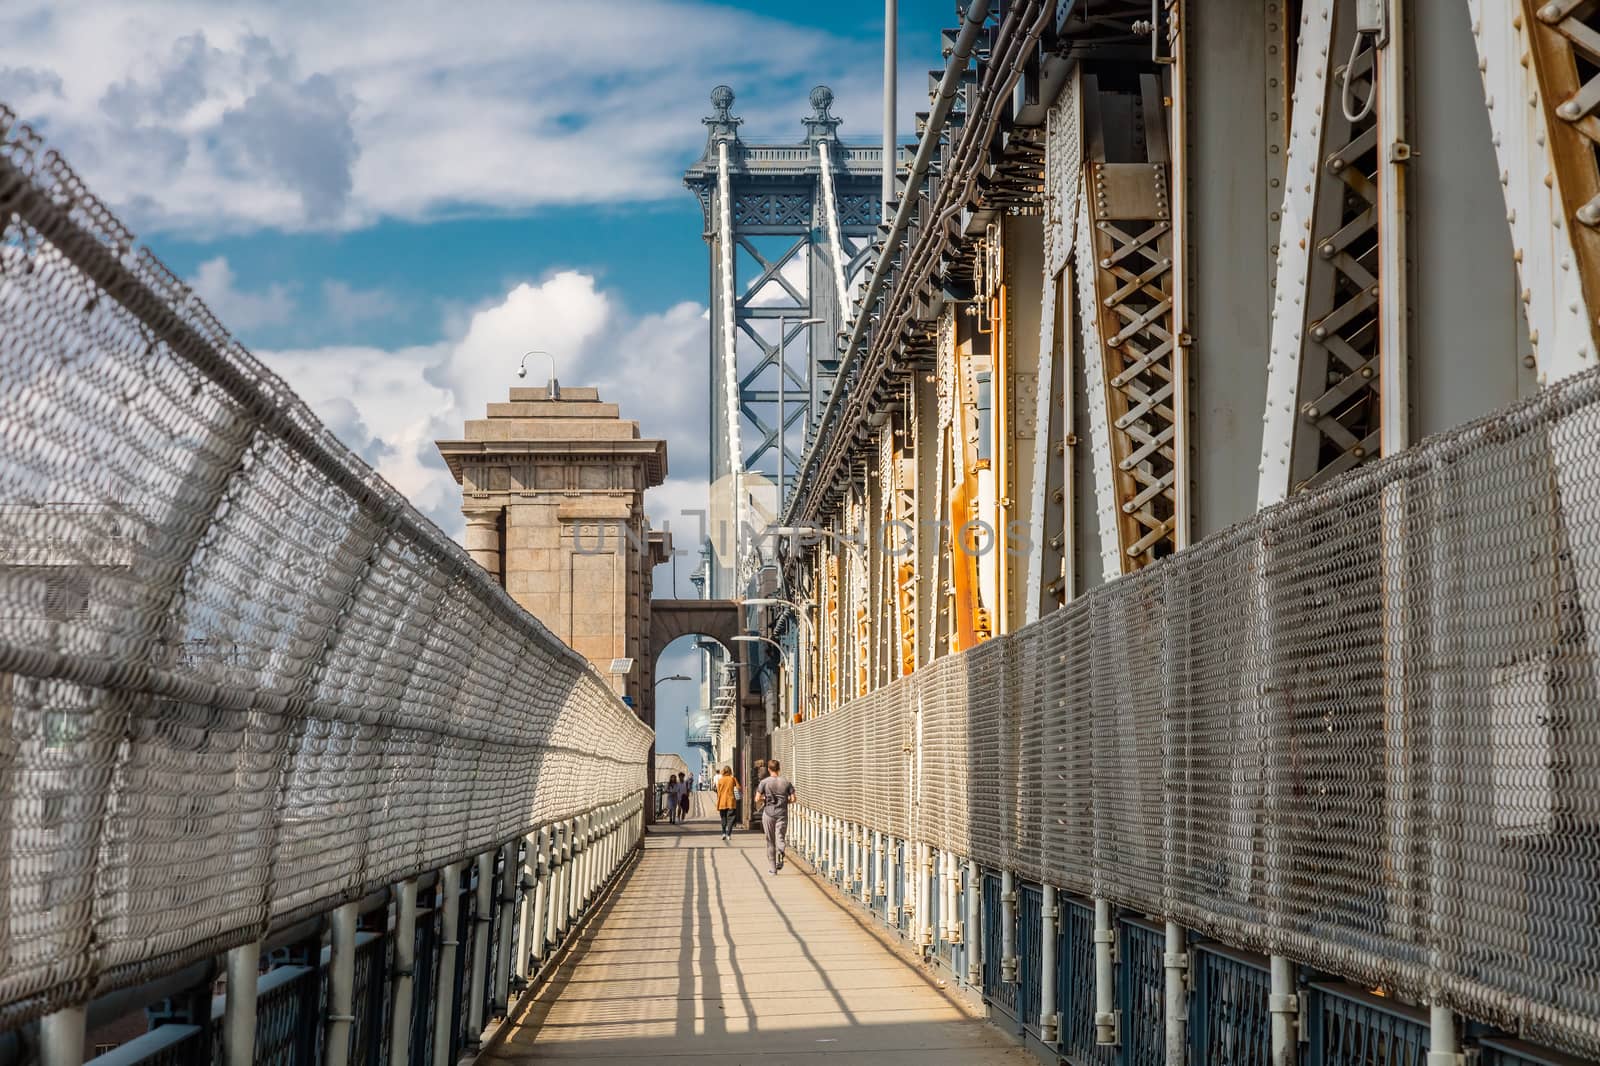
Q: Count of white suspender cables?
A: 2